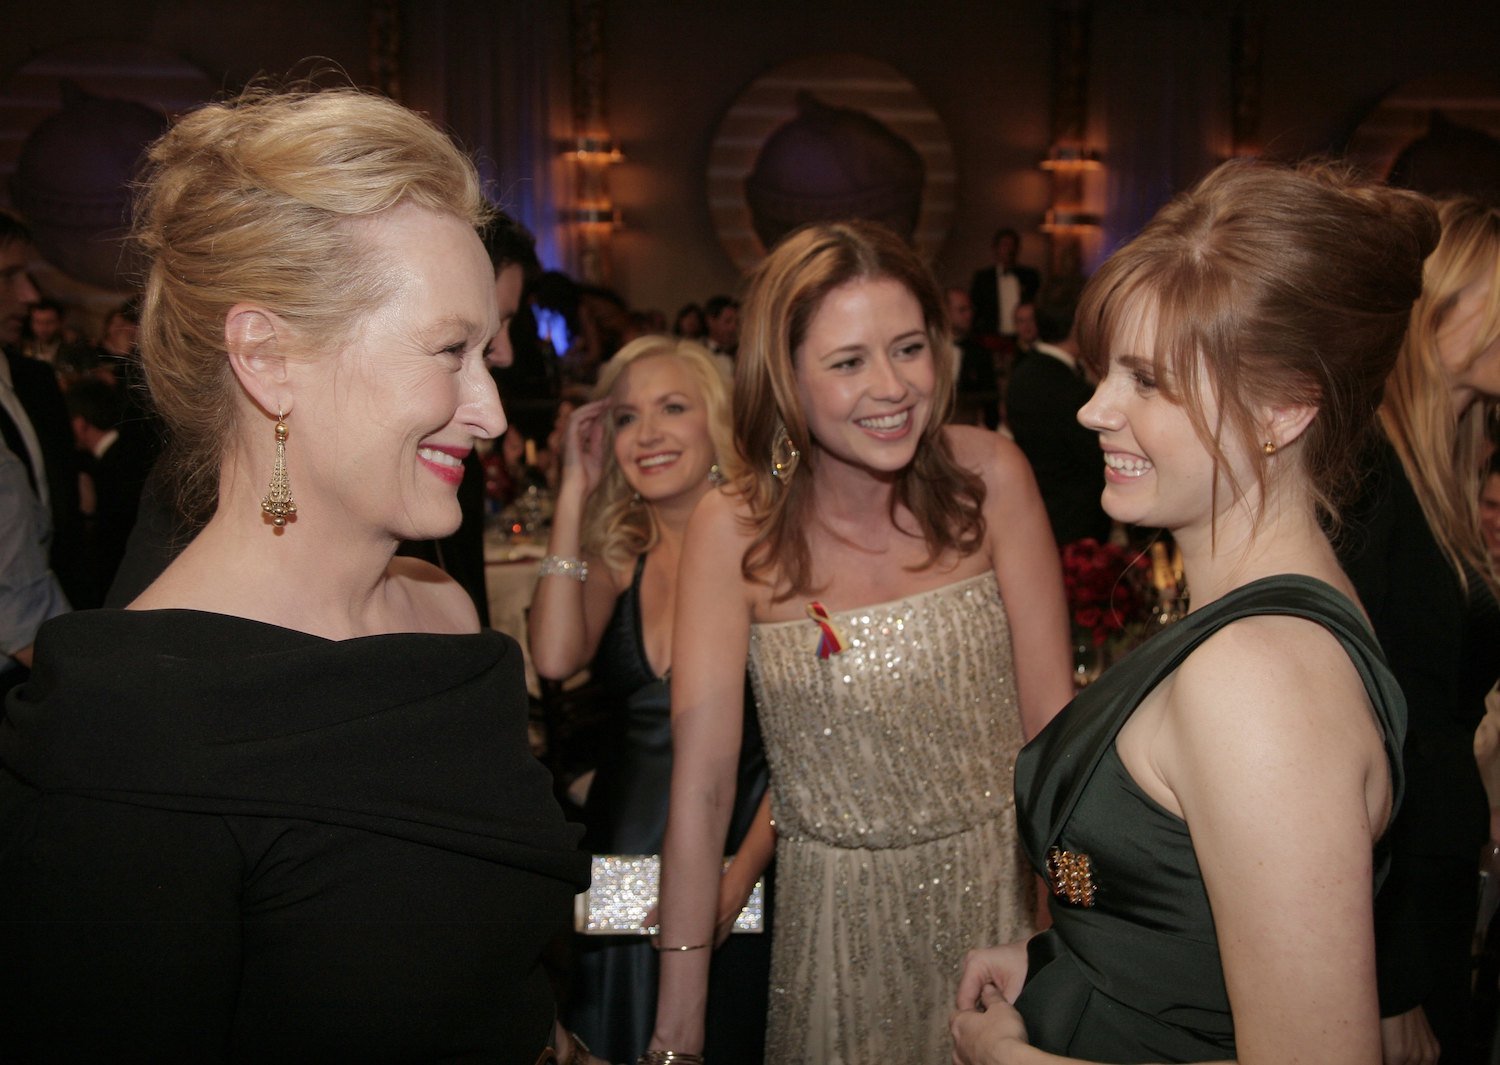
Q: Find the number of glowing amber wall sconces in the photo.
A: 4